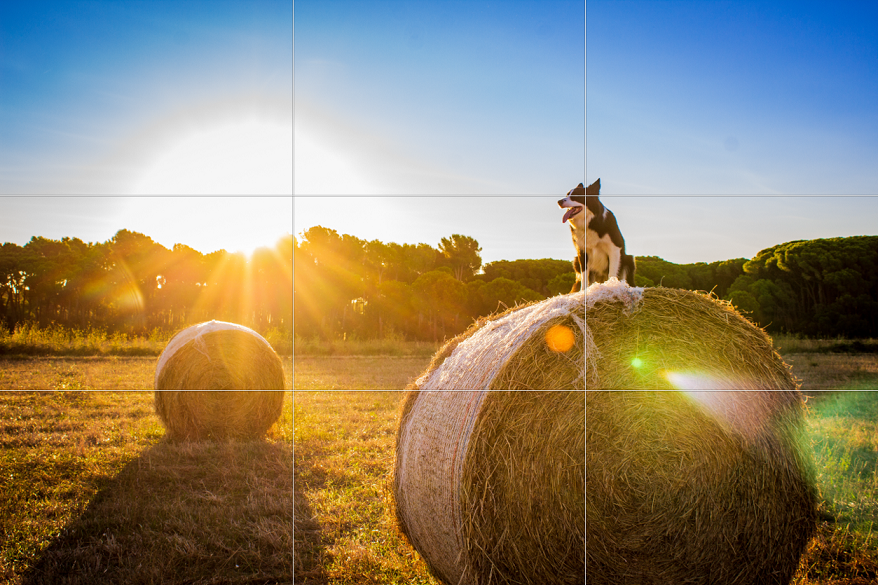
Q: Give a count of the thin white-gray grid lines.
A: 4